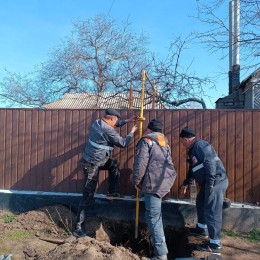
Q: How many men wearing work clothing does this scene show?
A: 3